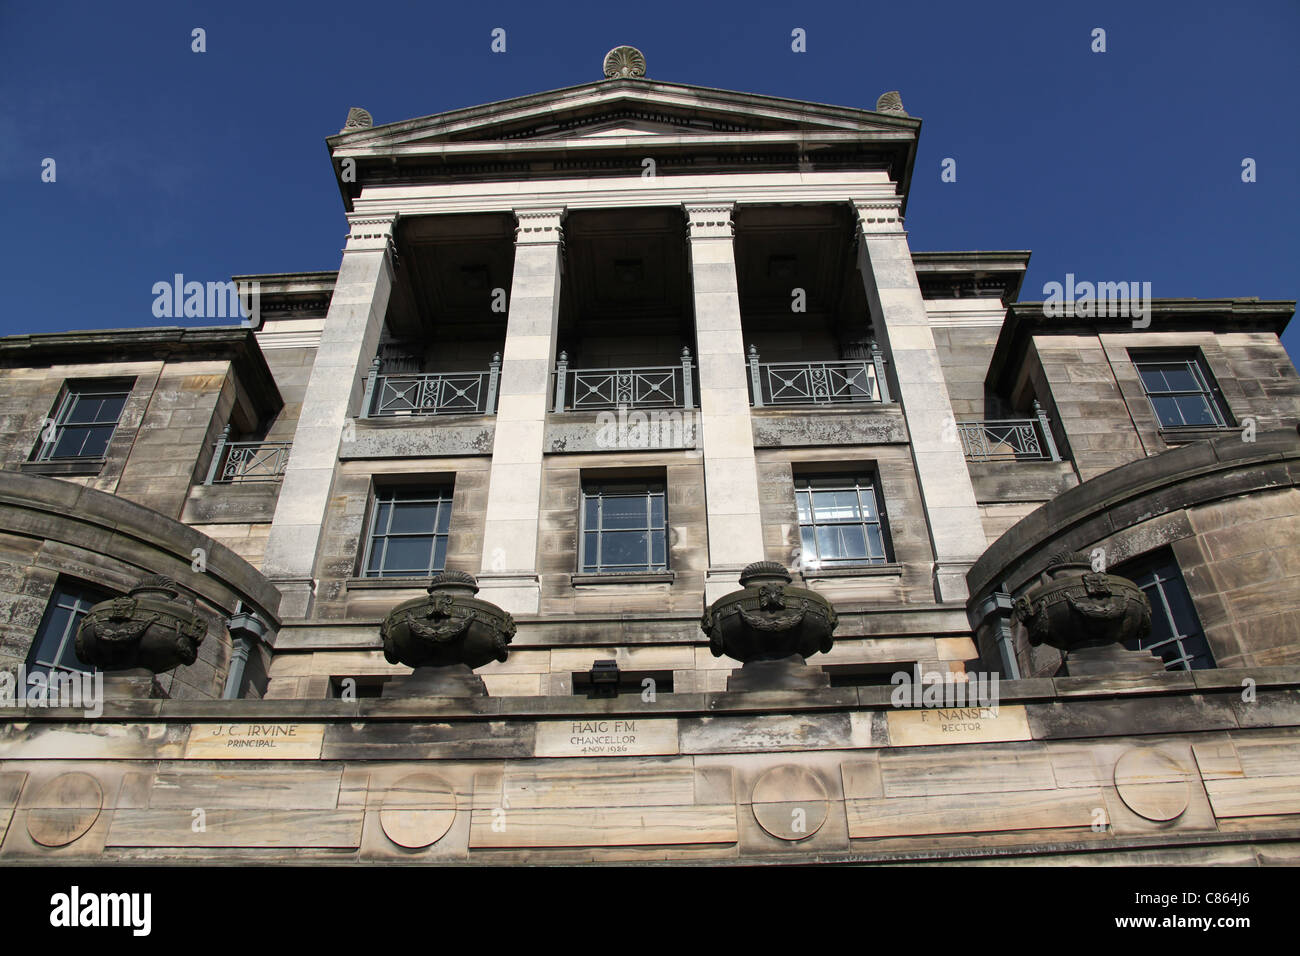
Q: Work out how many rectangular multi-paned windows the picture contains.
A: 7